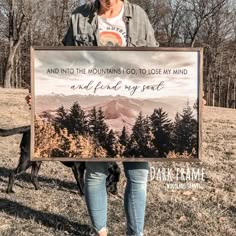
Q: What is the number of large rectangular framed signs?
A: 1